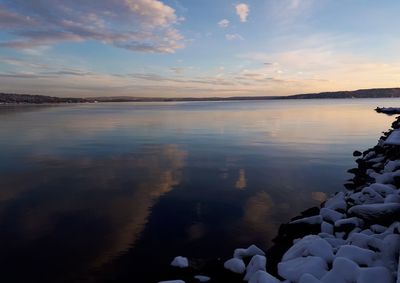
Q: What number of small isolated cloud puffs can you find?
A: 3